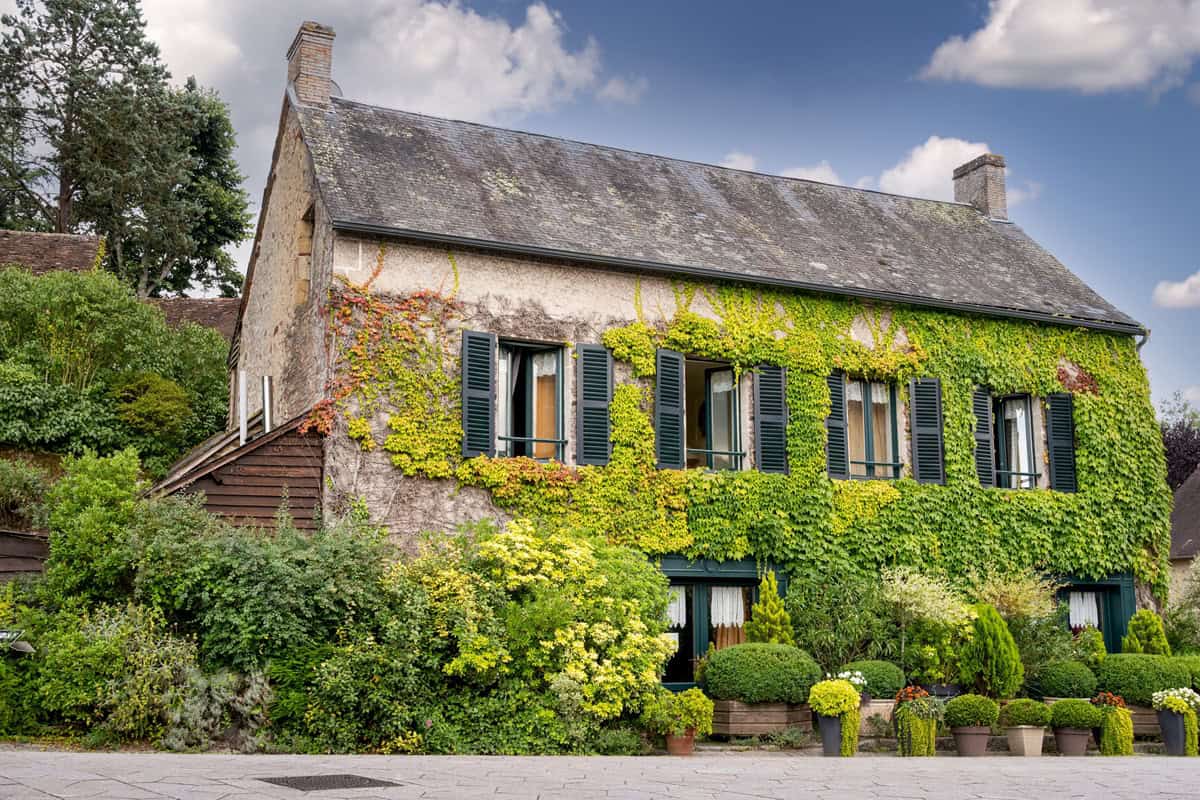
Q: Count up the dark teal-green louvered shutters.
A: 8